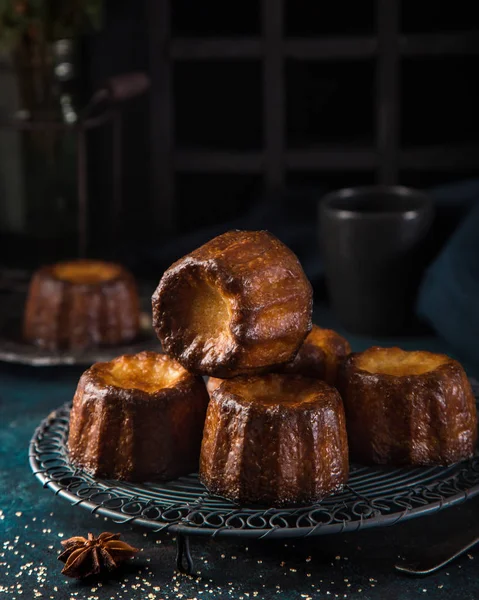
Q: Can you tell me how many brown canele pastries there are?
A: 6